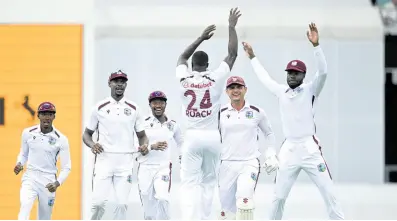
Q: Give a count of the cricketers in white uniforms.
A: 6